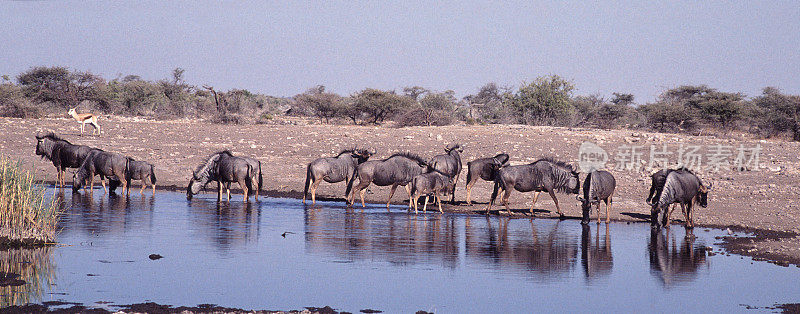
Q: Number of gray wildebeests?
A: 14